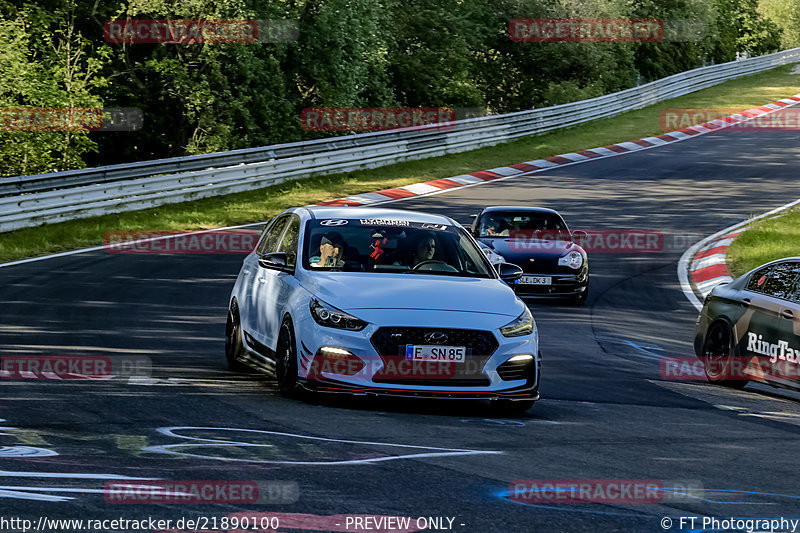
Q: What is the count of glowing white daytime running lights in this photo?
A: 2